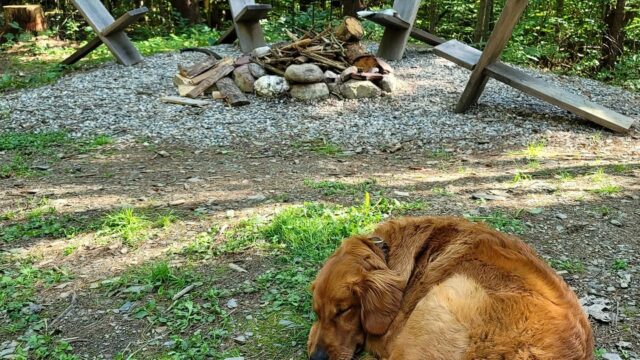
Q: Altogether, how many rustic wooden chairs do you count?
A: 4